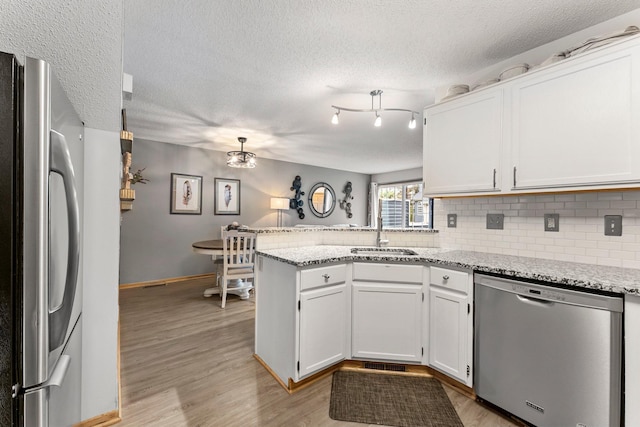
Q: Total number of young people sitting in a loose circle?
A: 0